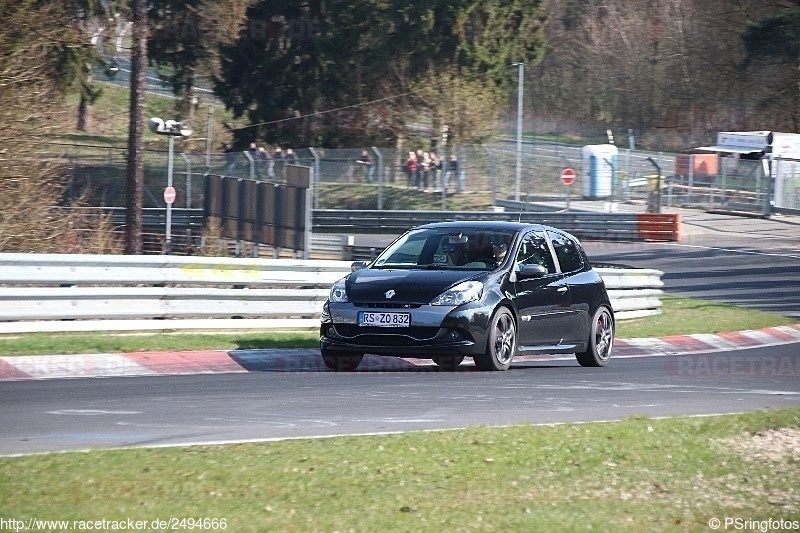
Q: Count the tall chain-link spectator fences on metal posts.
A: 1